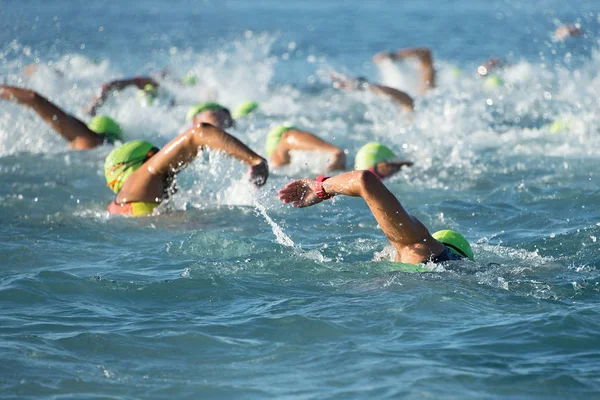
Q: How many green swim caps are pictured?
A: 12